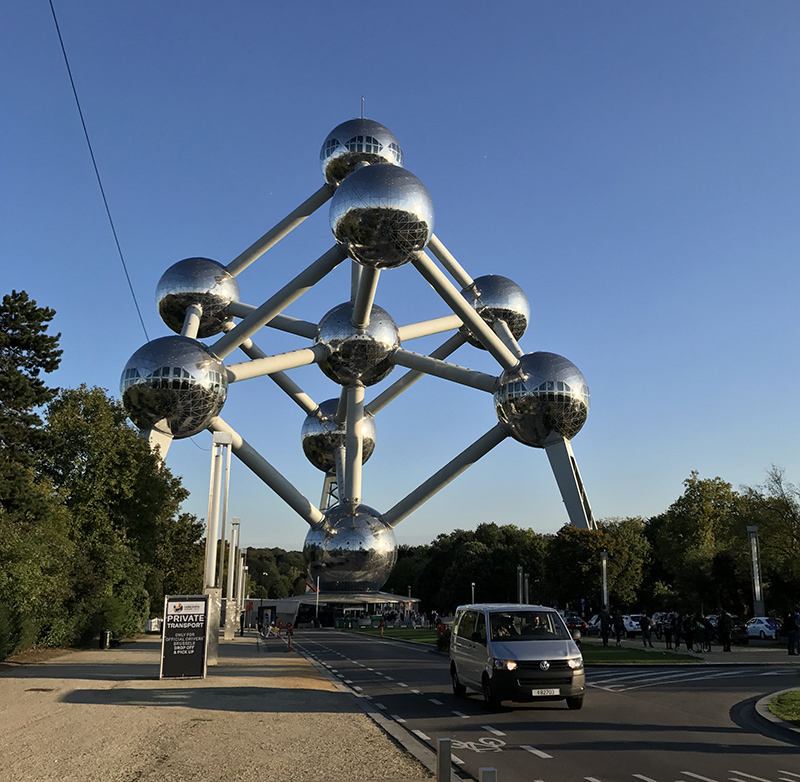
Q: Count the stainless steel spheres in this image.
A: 9